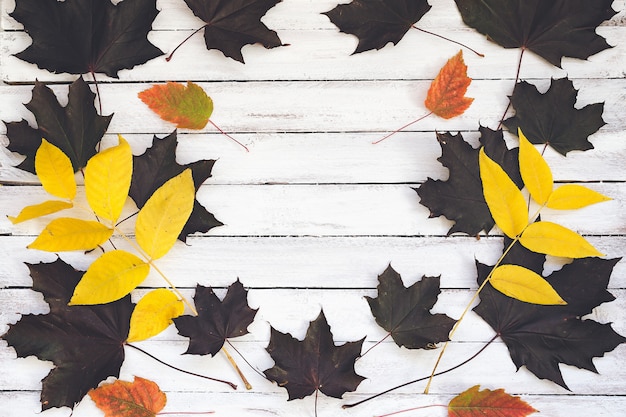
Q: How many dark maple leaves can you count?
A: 13